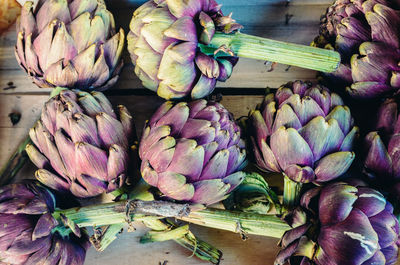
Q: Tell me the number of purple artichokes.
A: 9